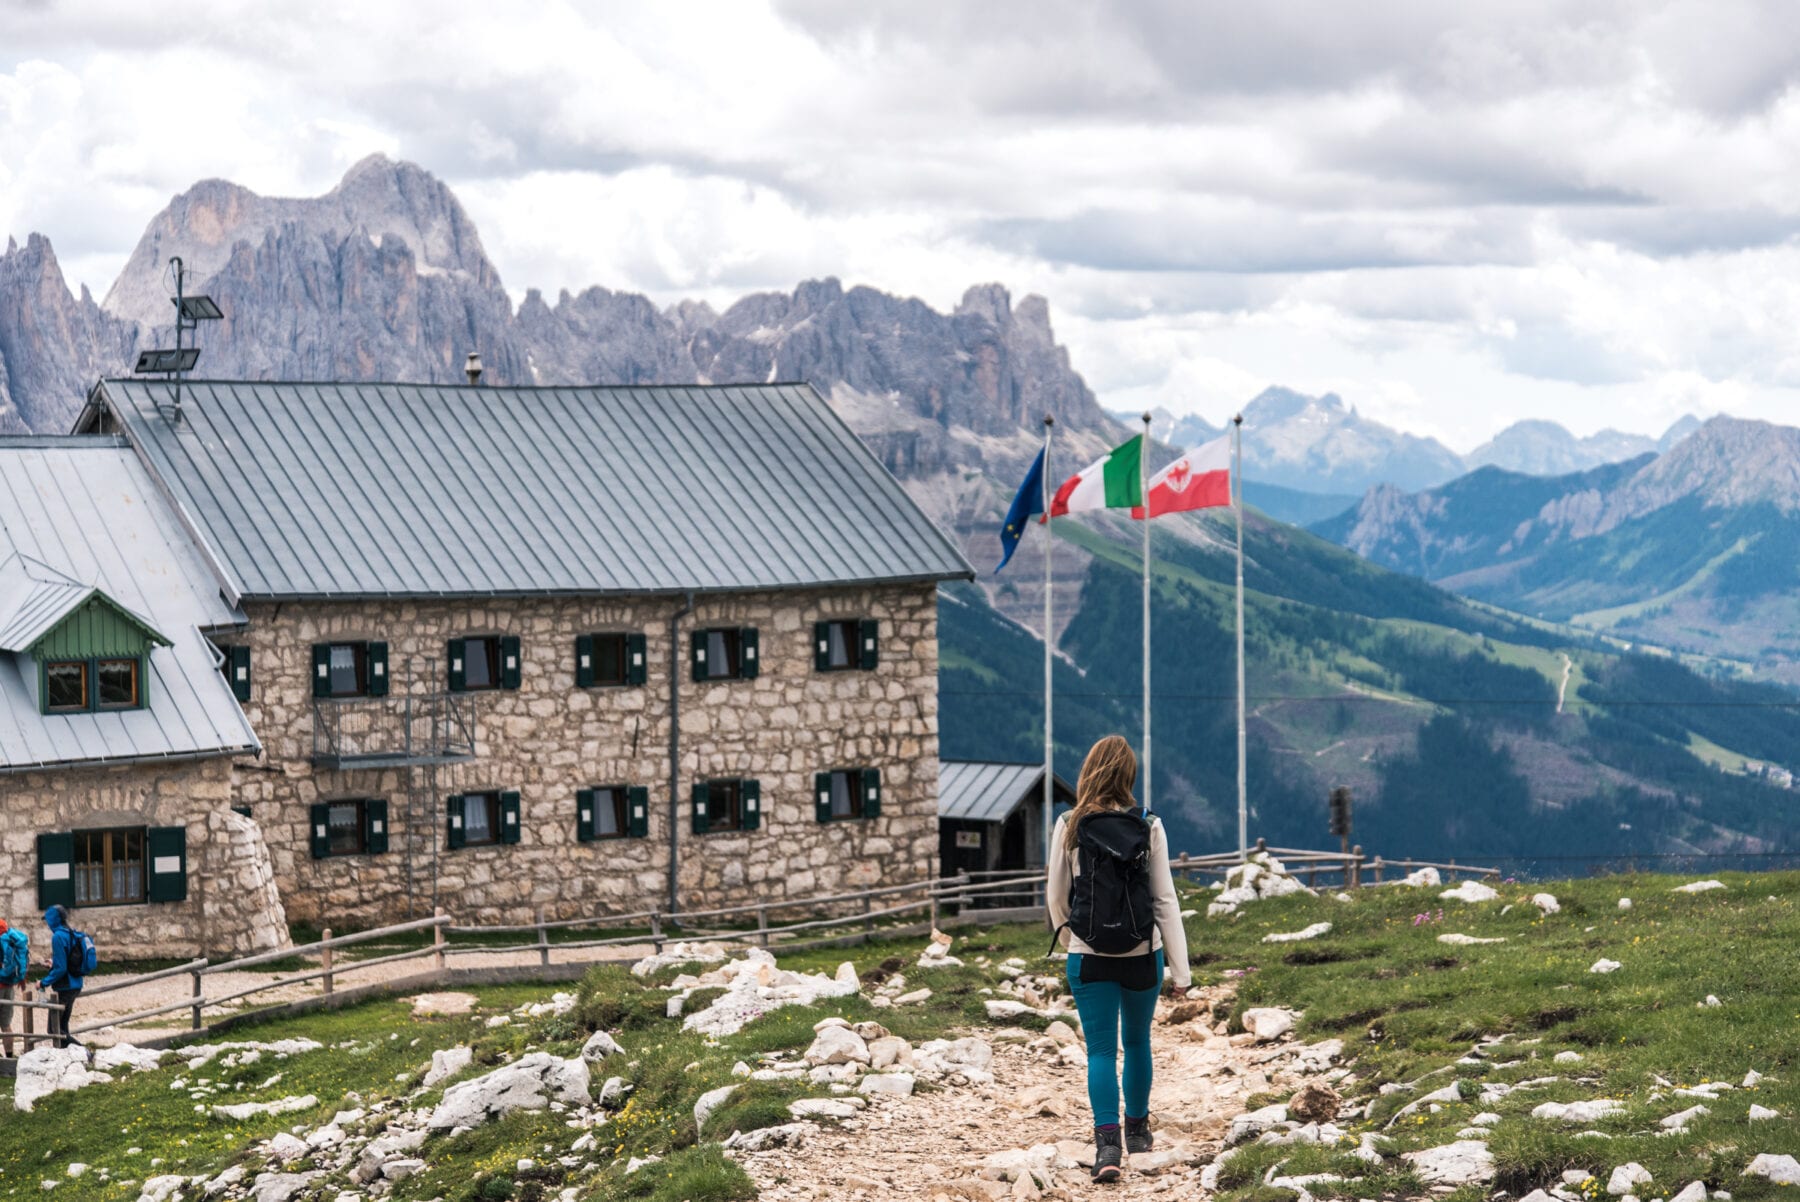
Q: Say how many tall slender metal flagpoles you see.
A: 3